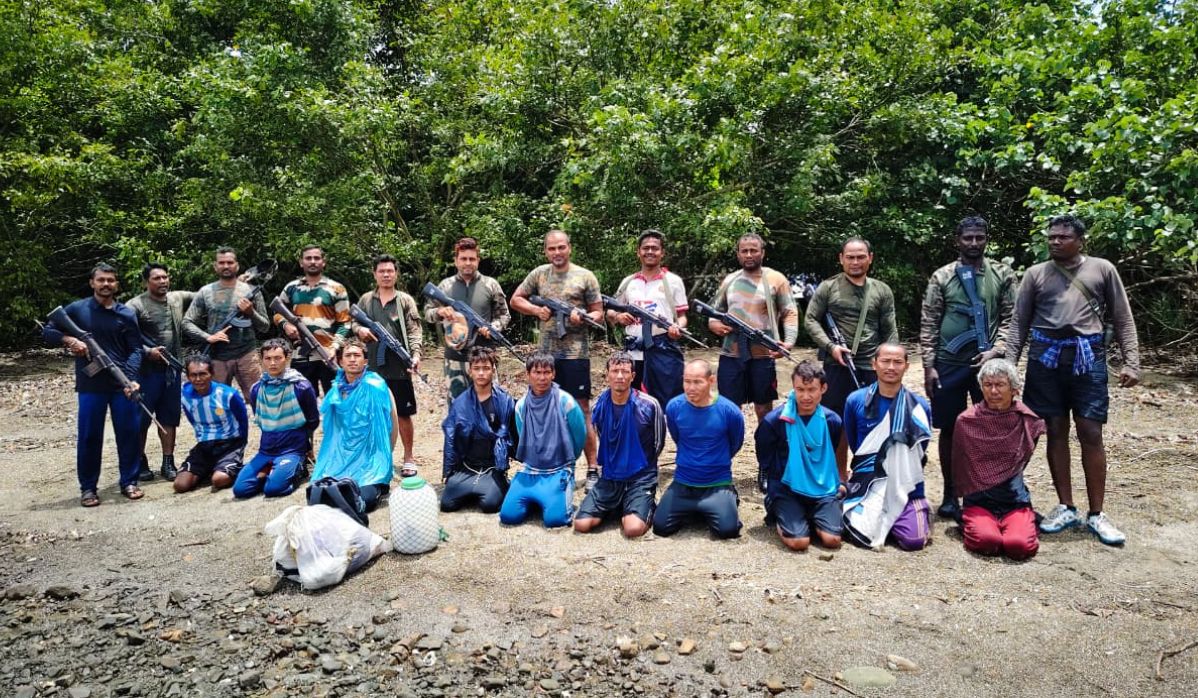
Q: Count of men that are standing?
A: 12